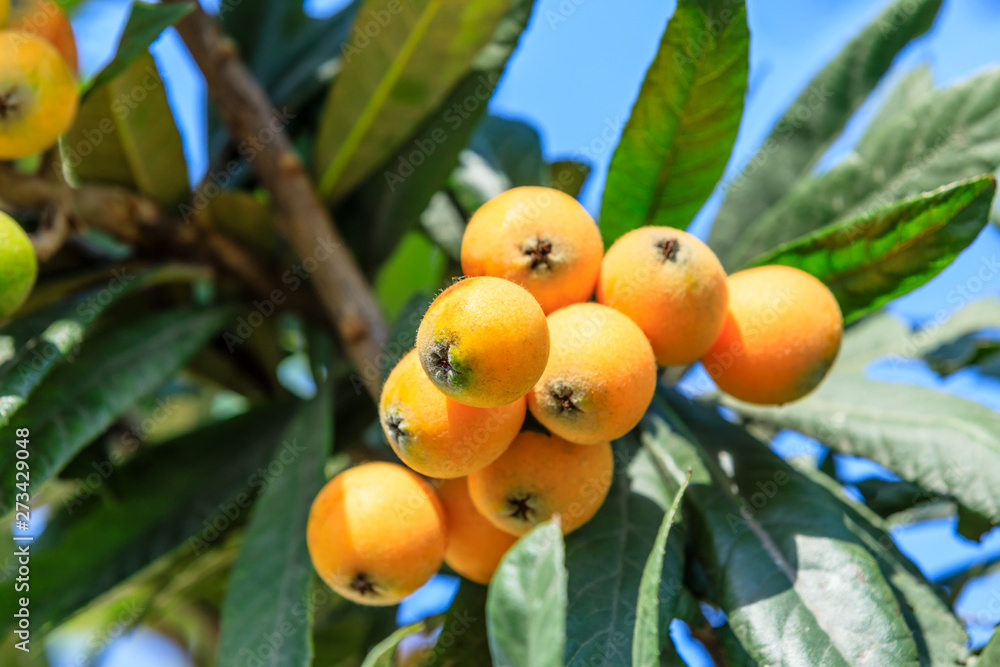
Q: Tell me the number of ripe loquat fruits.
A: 11